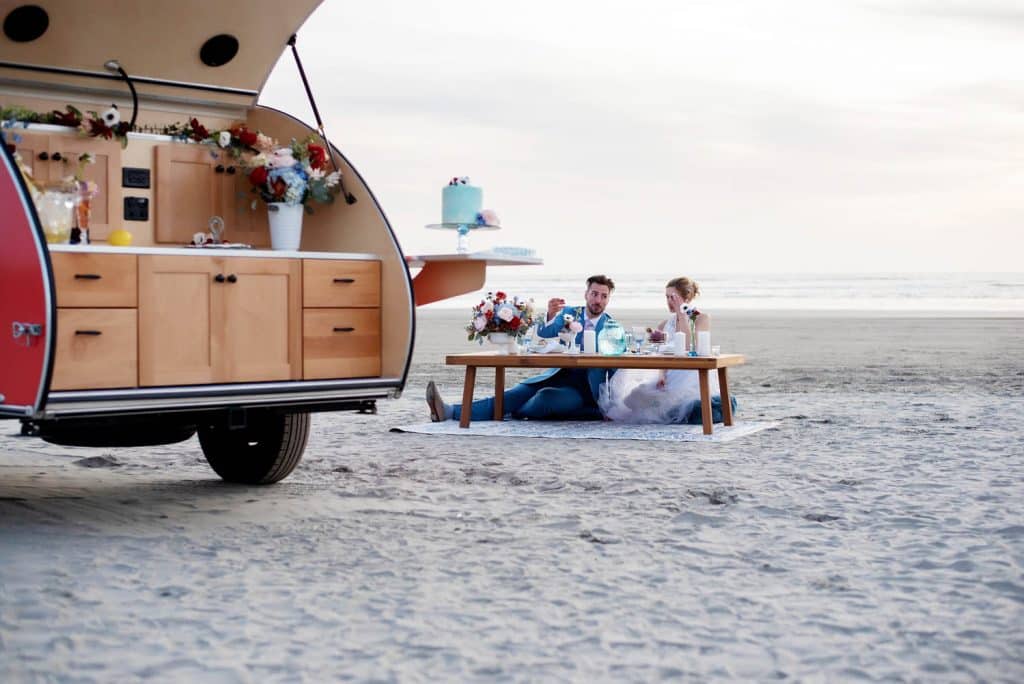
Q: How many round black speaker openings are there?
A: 2